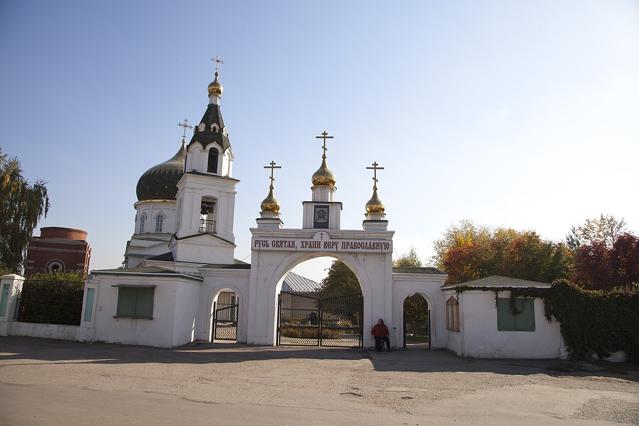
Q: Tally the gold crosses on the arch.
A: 3